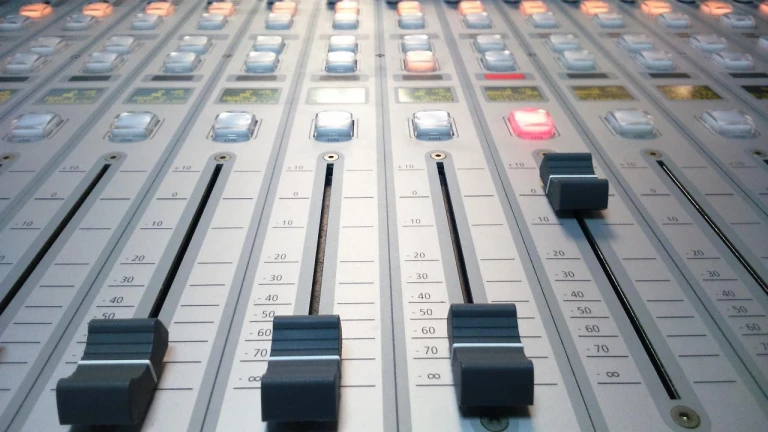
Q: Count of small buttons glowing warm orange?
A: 14